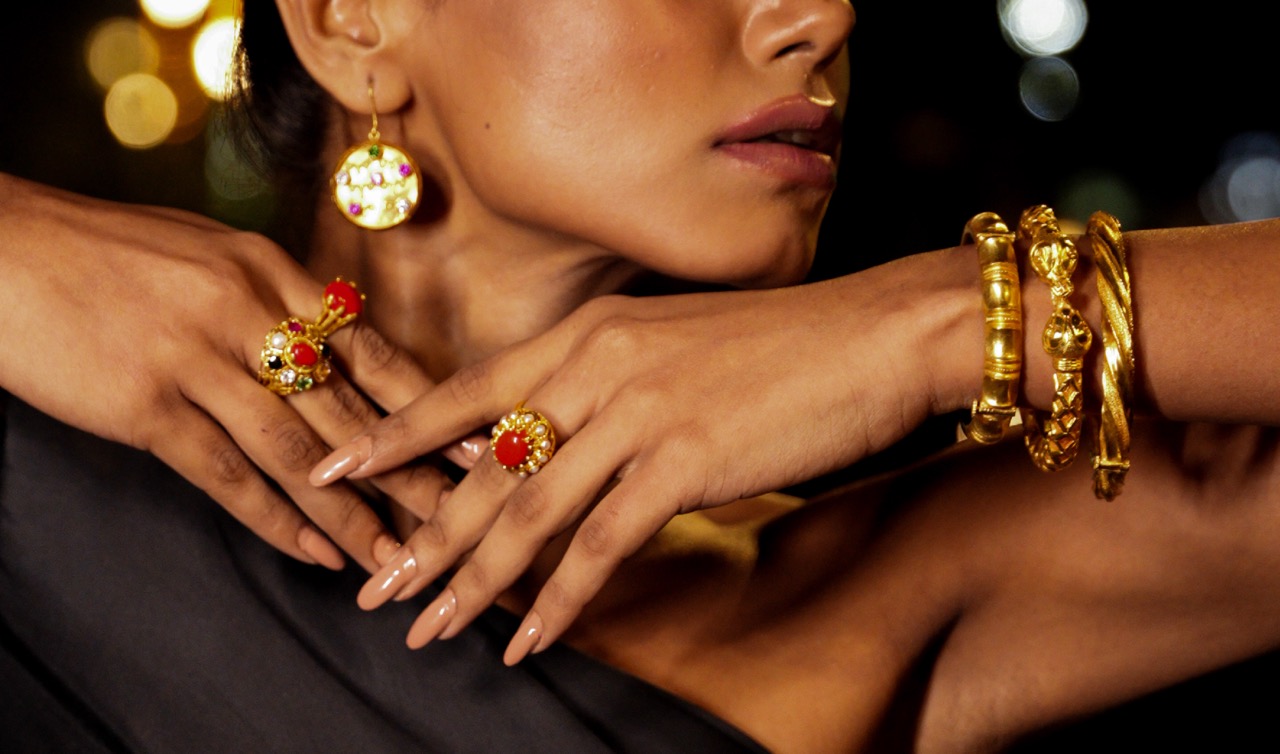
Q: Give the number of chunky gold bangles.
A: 3